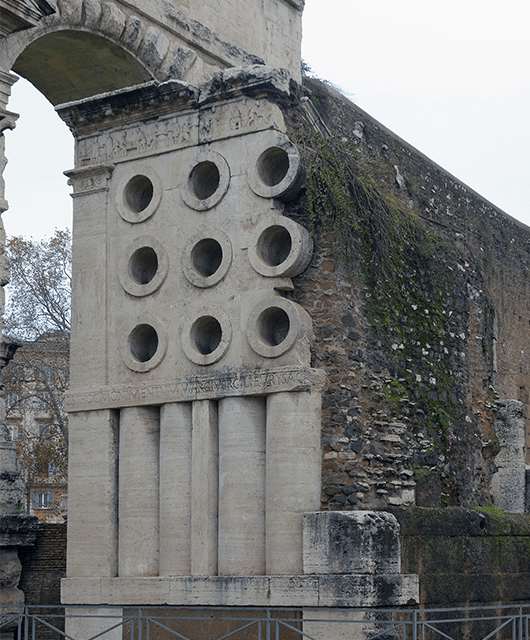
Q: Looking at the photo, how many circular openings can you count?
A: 9